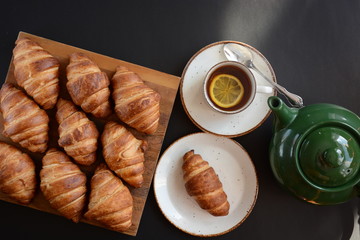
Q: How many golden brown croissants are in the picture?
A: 10